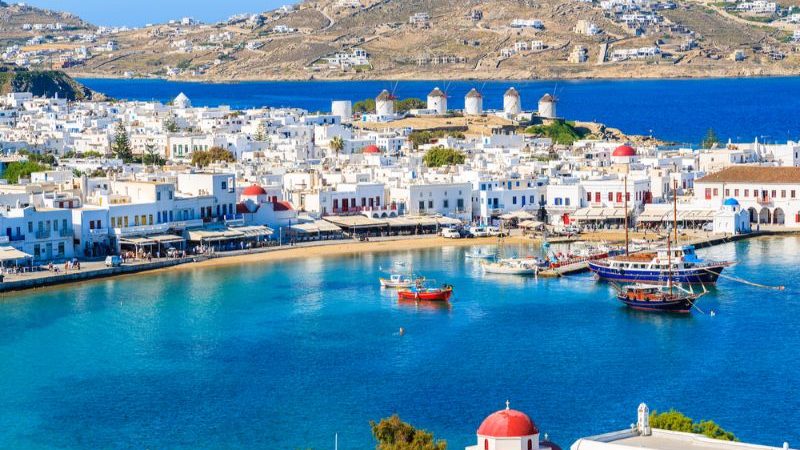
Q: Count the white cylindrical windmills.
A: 5